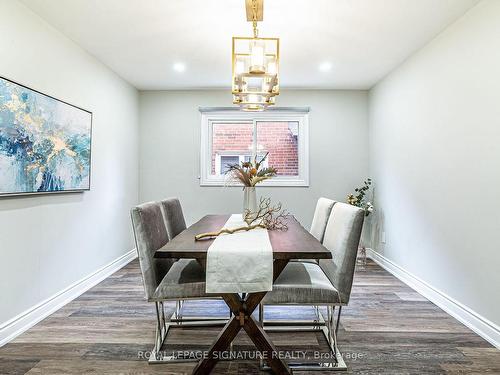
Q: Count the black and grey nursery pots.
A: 0